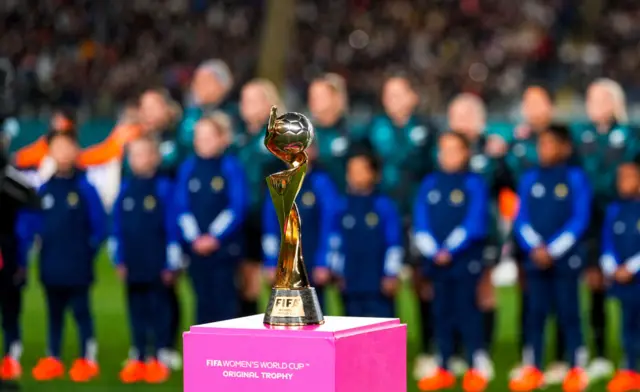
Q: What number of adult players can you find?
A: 8